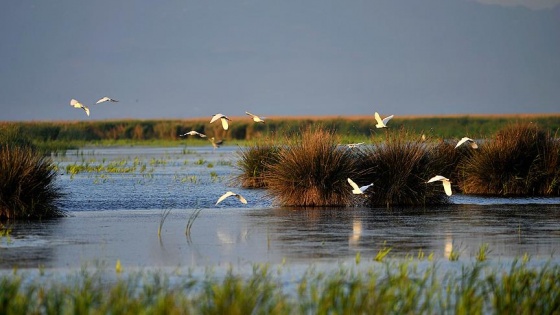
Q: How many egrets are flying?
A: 11